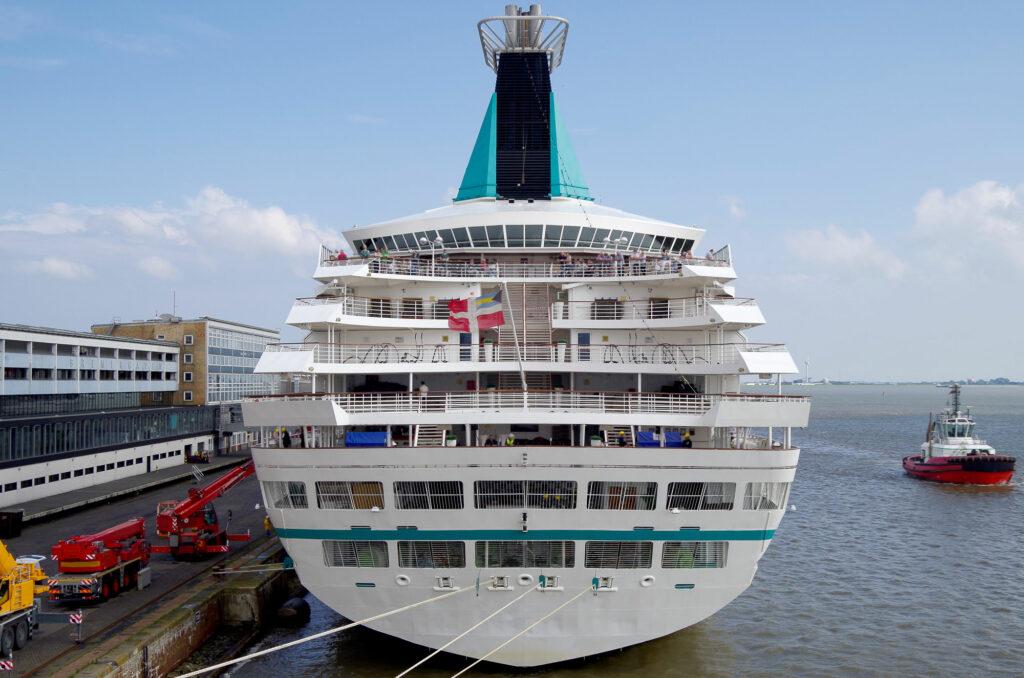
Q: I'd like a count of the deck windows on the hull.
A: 12